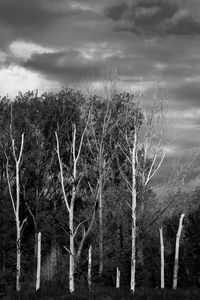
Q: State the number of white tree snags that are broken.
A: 5